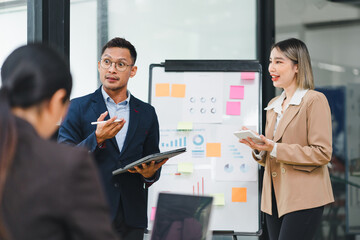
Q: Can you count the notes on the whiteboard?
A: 11